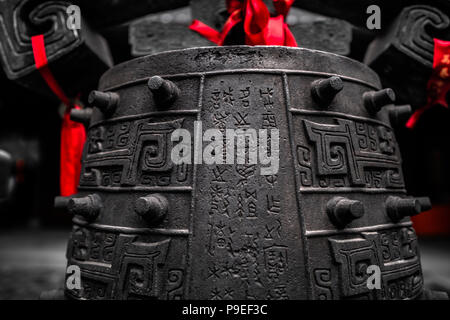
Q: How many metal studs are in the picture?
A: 12